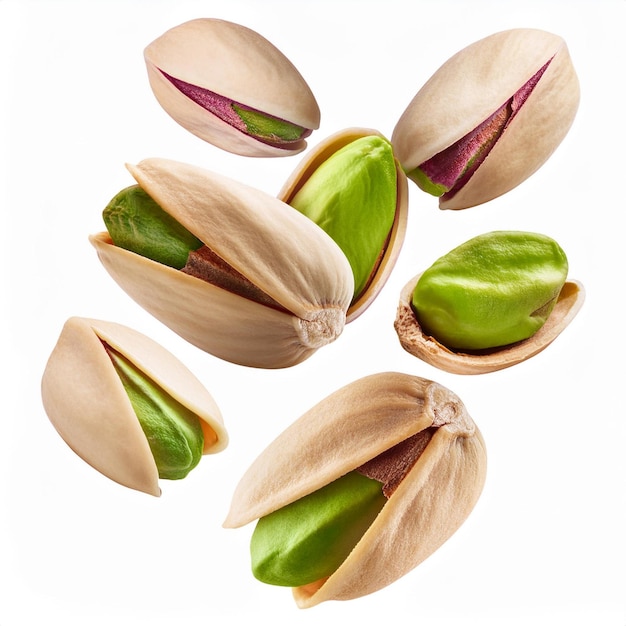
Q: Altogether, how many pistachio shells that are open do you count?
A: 7